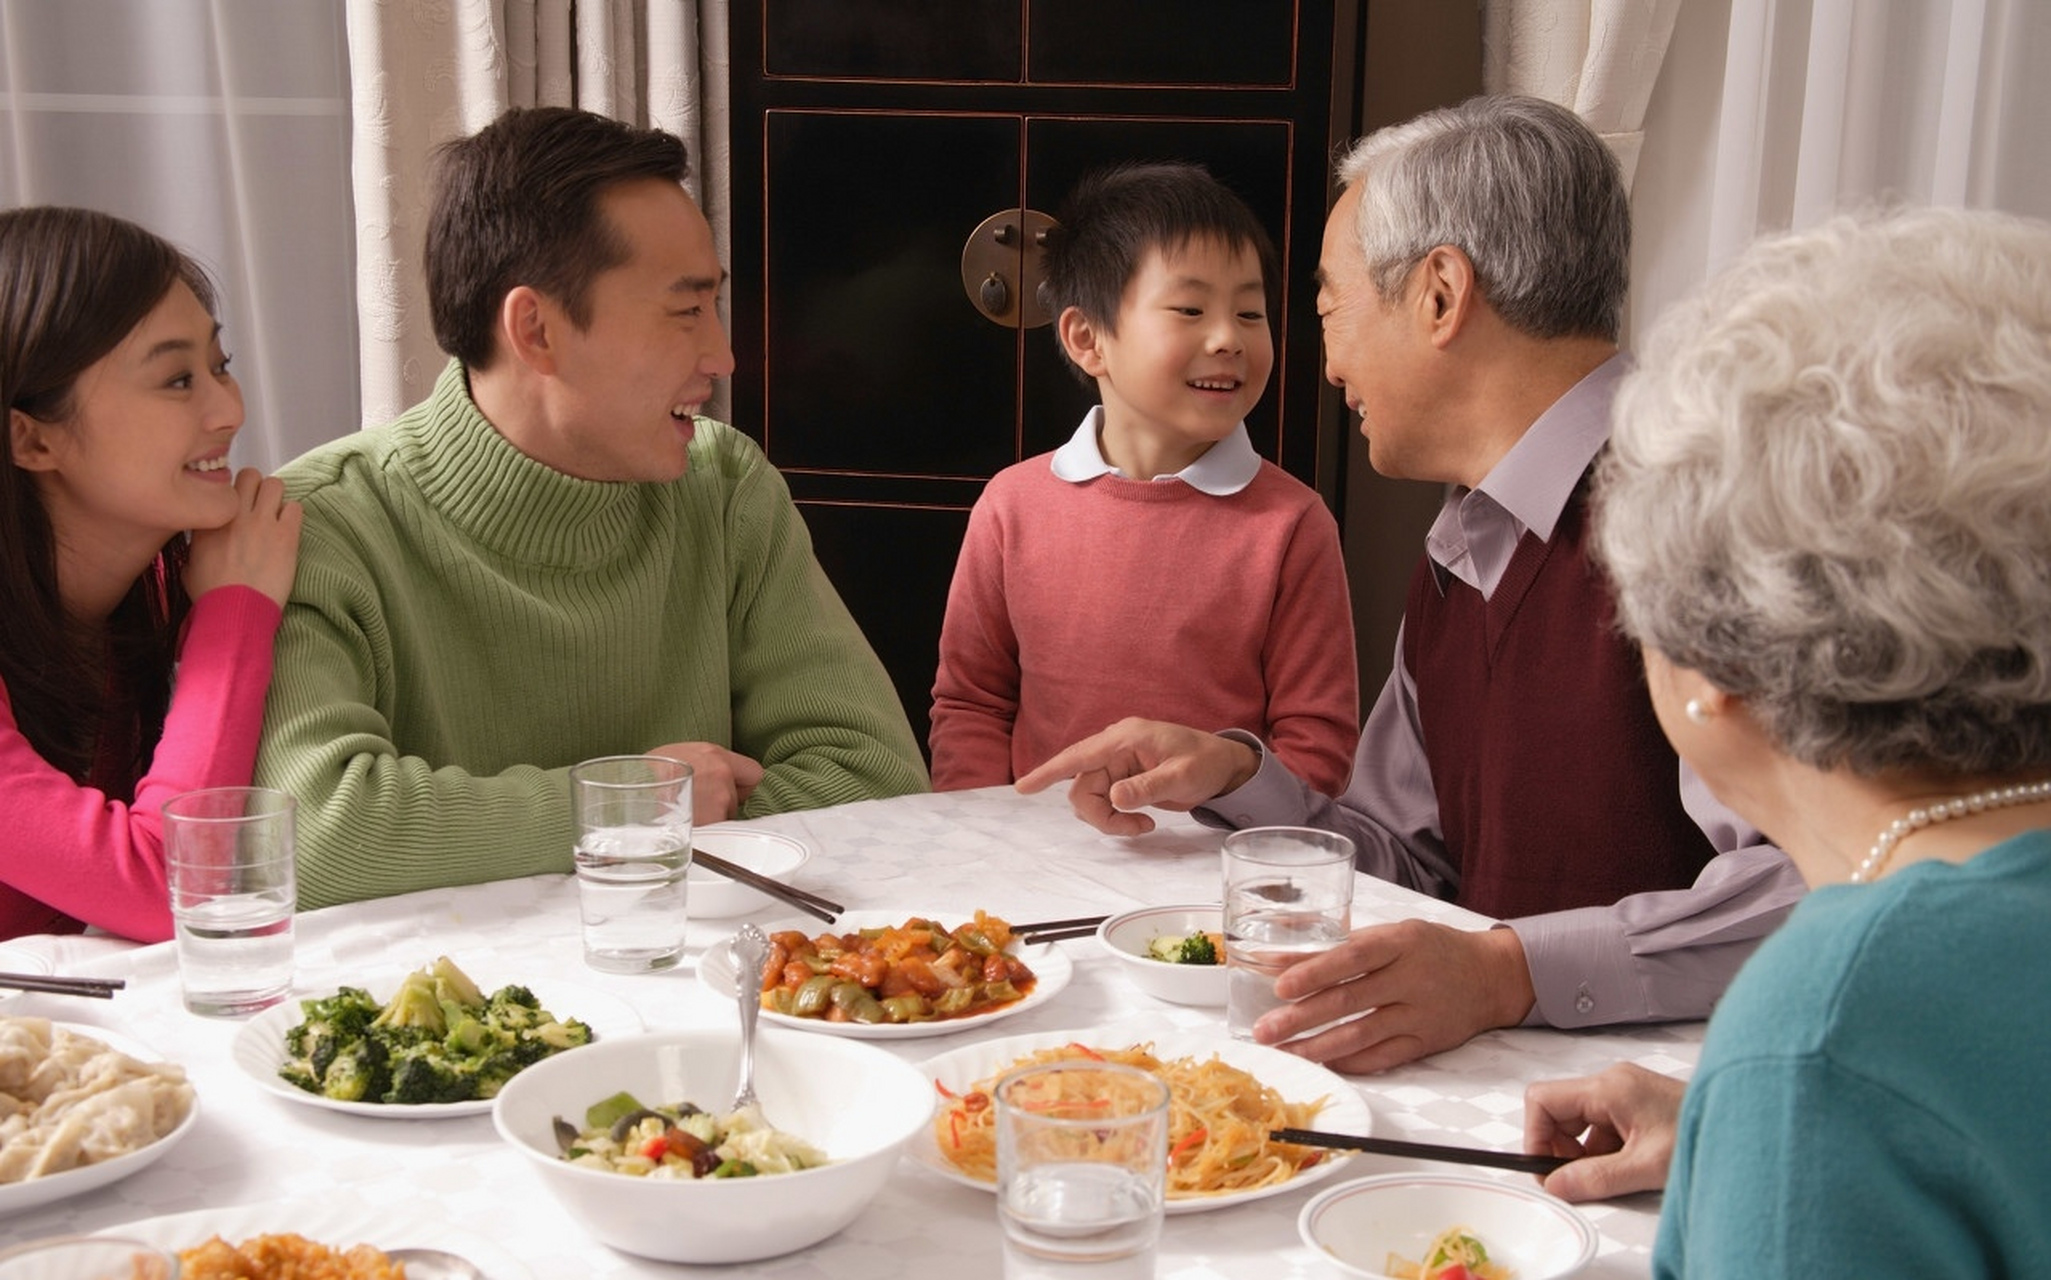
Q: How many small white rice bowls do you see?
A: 3